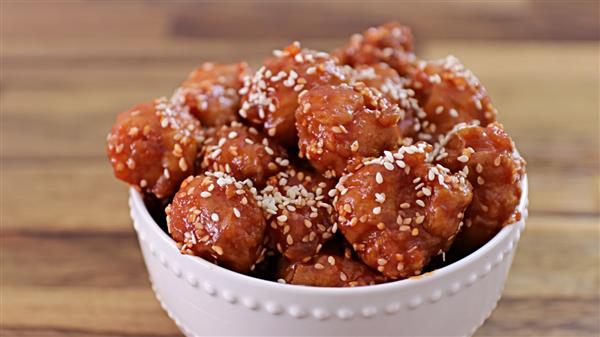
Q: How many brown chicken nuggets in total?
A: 13